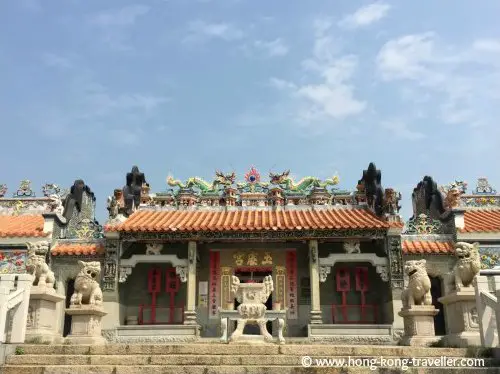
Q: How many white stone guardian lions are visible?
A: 4